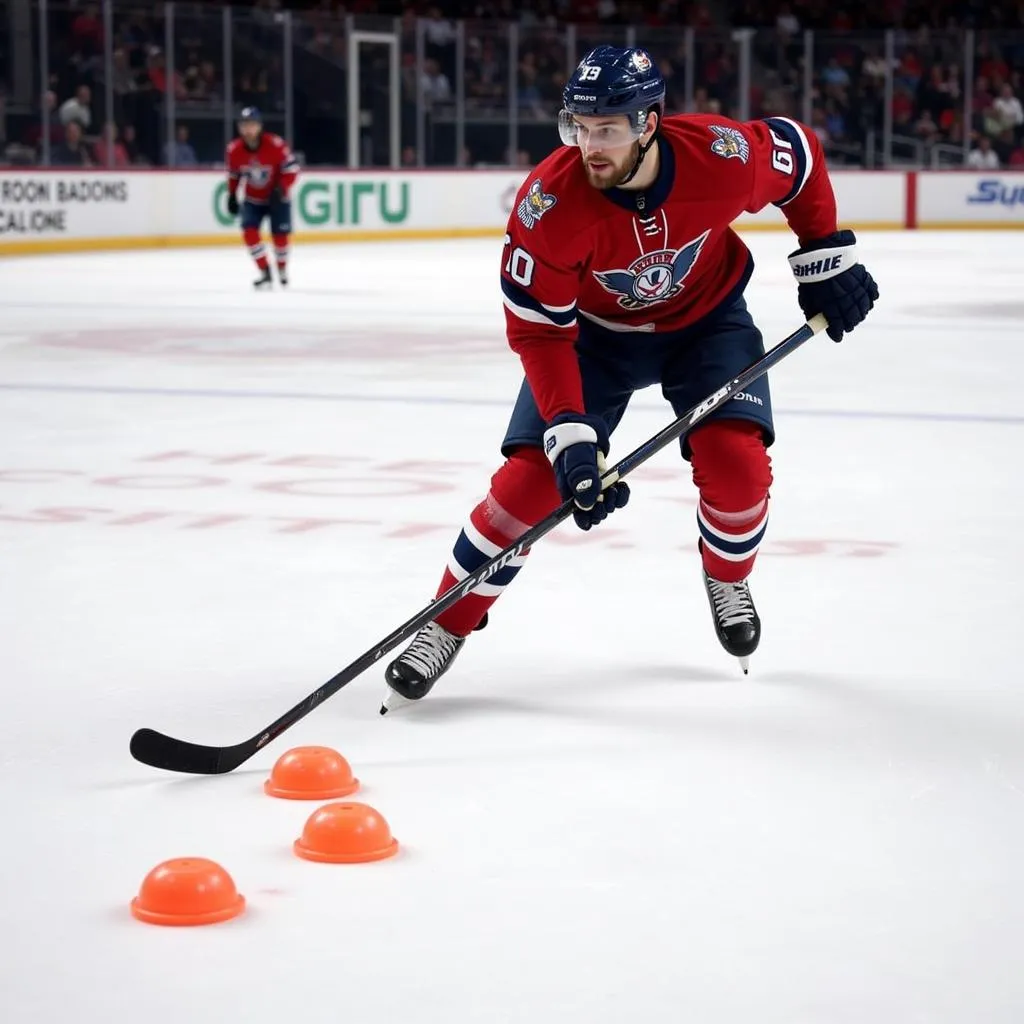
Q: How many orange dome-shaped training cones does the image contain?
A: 3